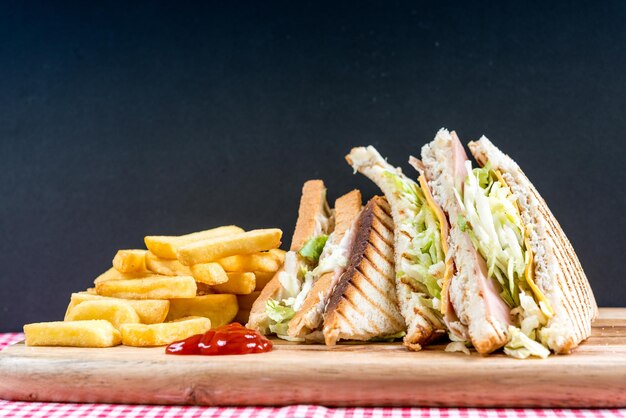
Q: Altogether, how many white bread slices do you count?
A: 6